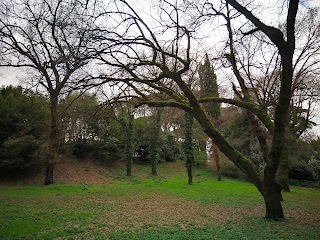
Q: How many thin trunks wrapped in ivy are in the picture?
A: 3